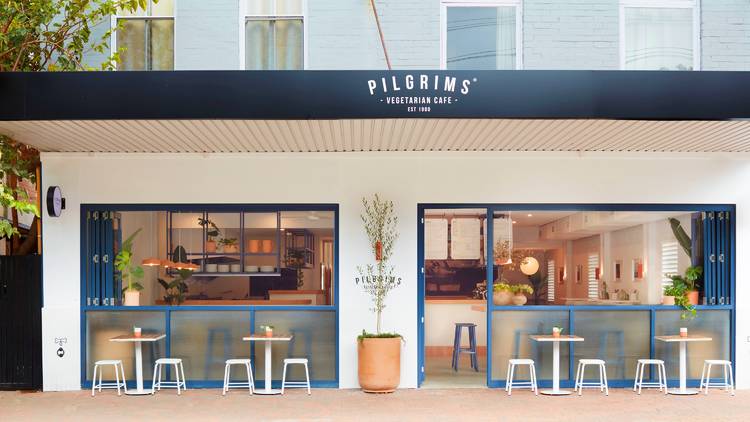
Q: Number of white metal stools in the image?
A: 8